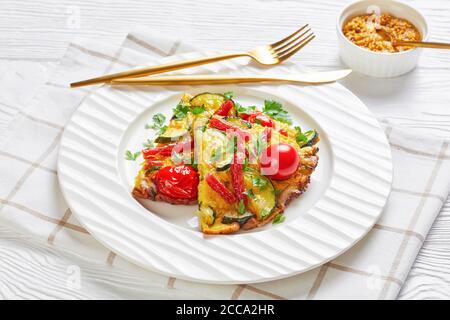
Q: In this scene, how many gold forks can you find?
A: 1